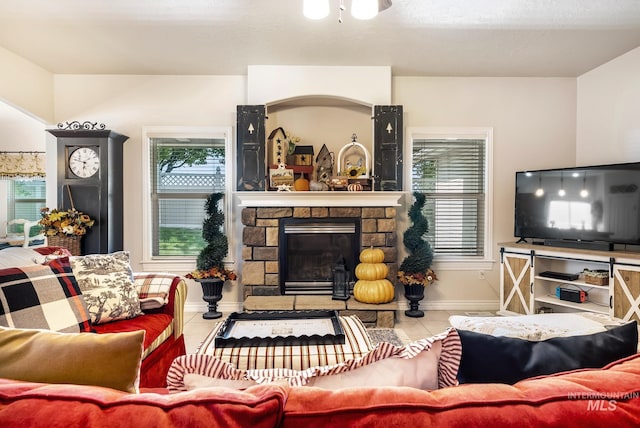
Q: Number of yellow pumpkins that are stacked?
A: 3